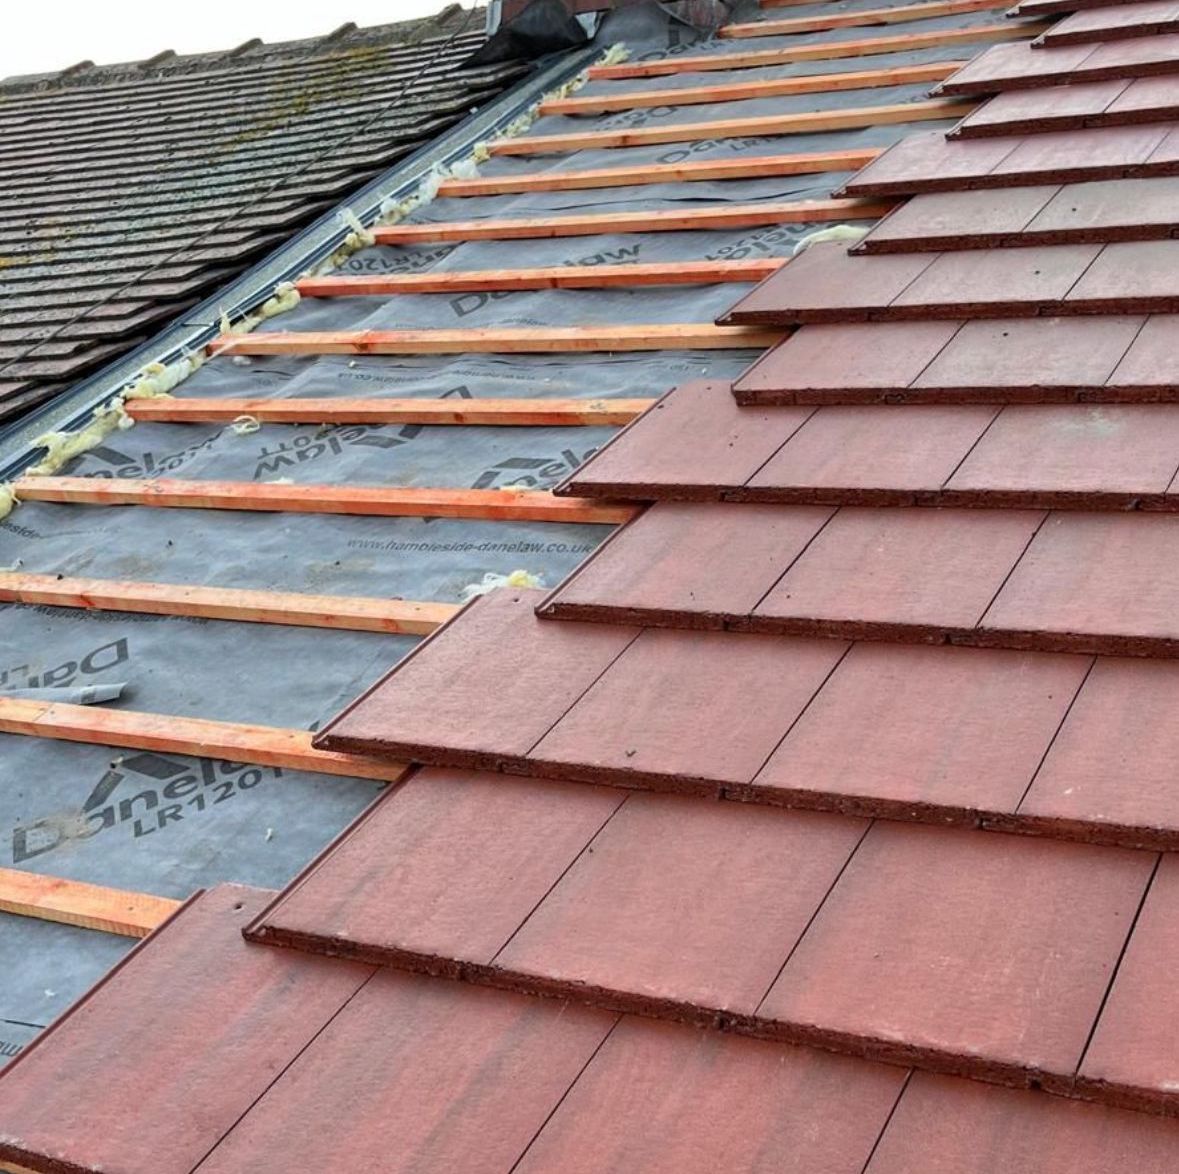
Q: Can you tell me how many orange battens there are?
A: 14